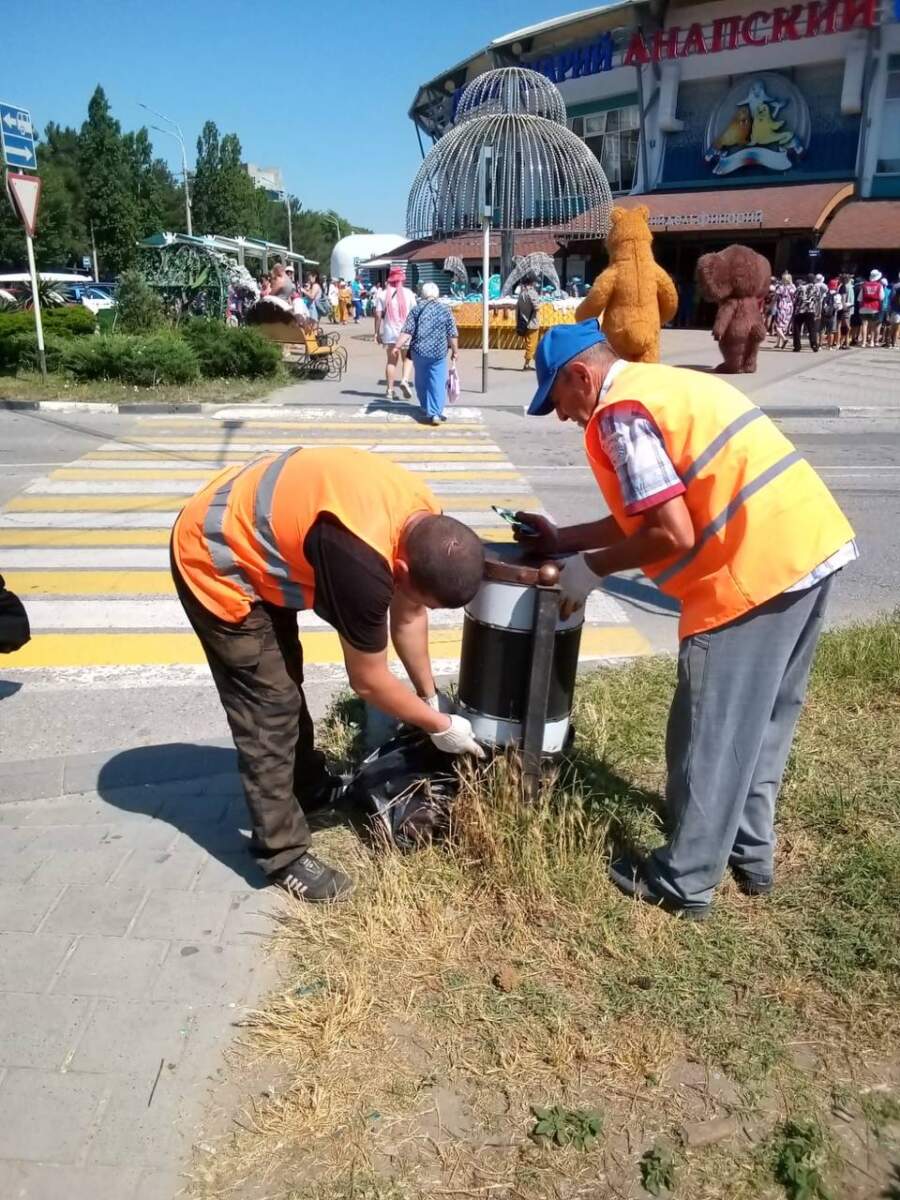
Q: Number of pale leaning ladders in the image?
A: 0